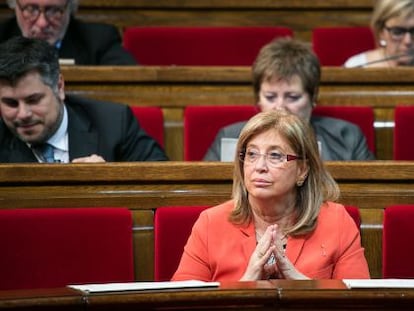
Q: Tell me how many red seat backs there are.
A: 8